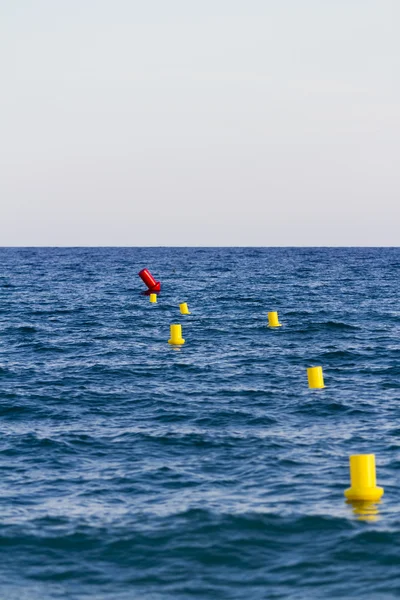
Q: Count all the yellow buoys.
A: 6